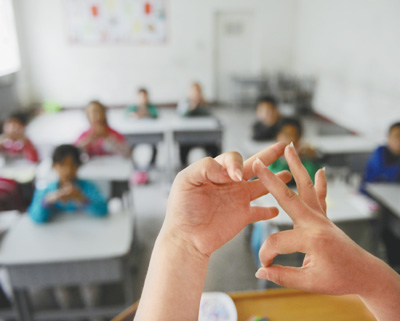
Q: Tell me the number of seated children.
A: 8